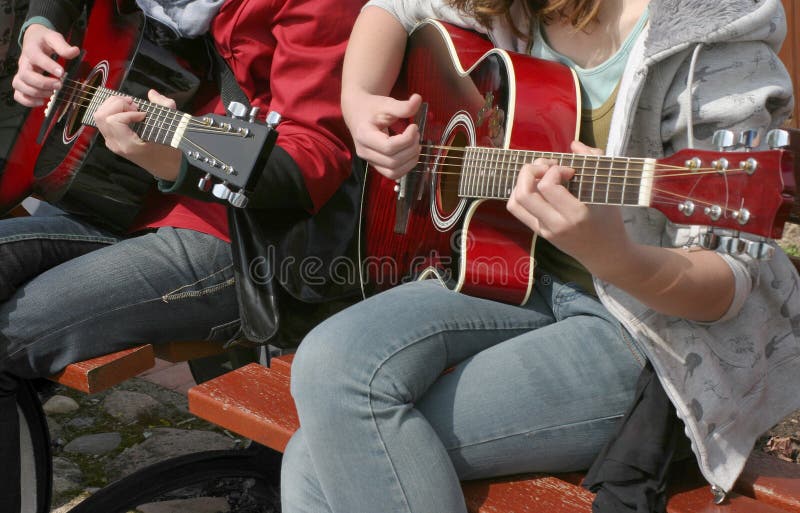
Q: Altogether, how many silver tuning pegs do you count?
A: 12